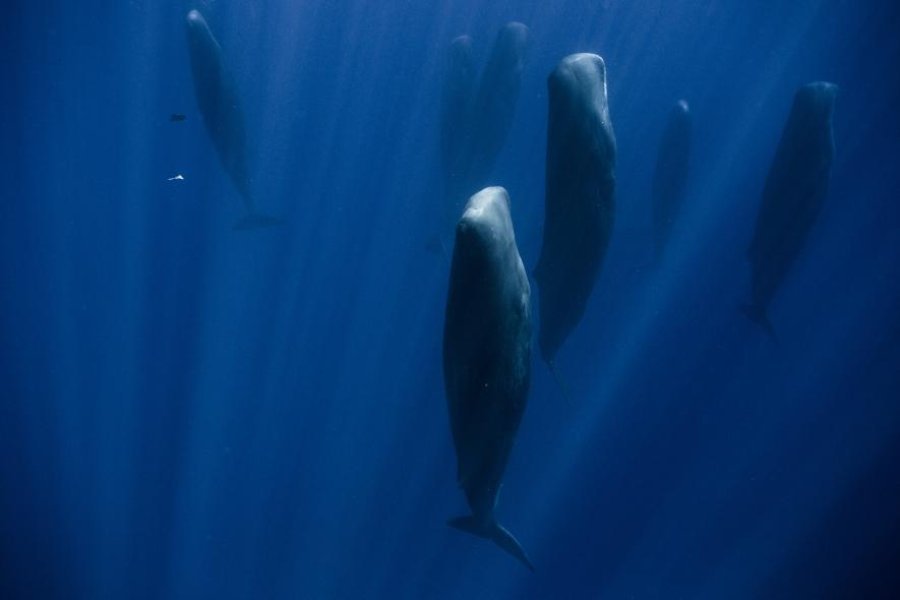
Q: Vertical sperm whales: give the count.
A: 7